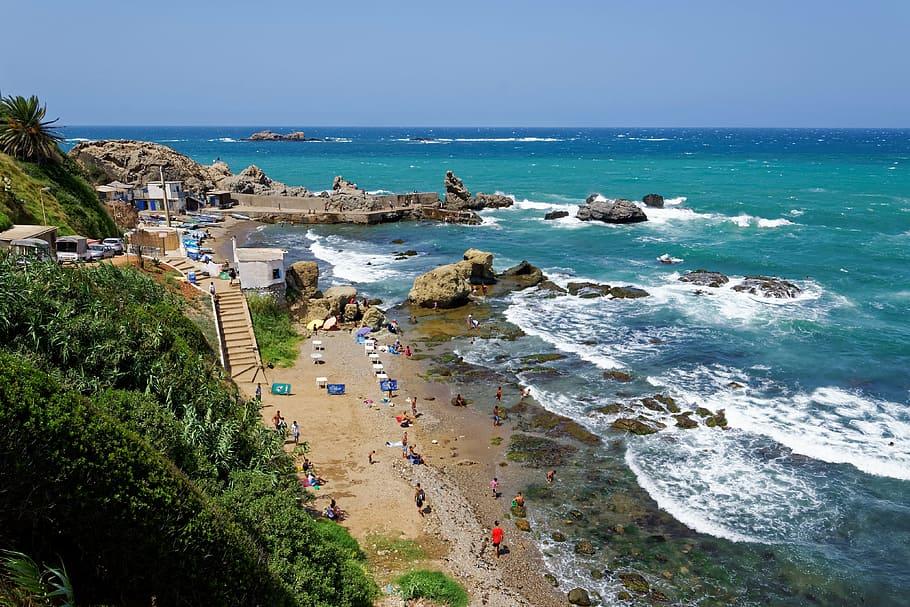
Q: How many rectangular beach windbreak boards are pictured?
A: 3